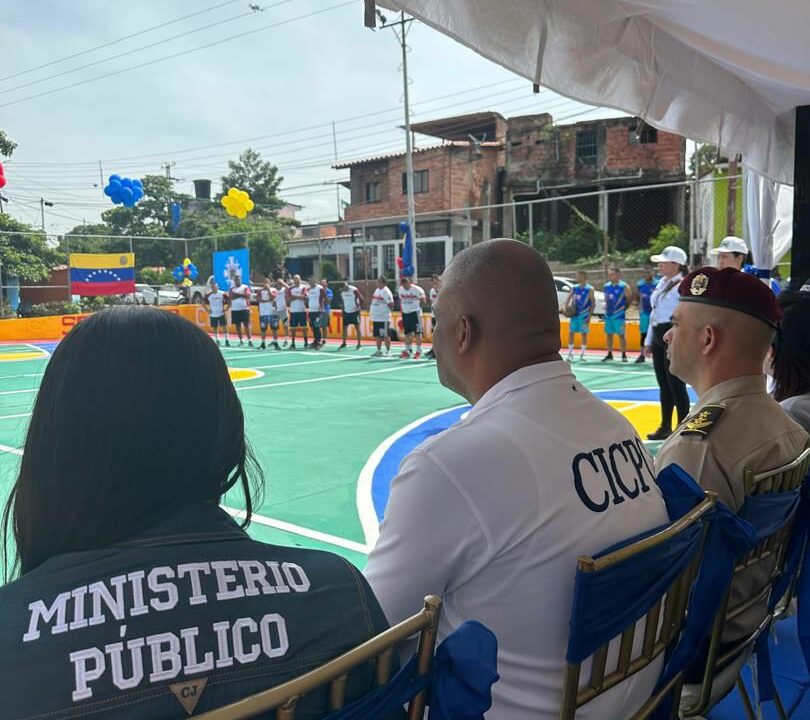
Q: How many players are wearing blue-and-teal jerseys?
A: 3